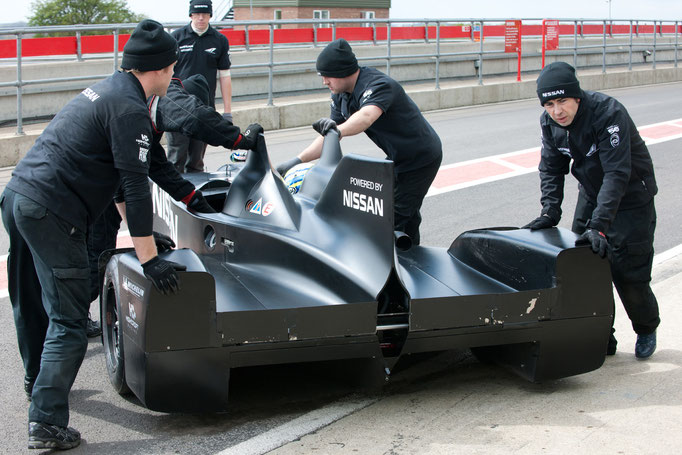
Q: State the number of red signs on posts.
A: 2